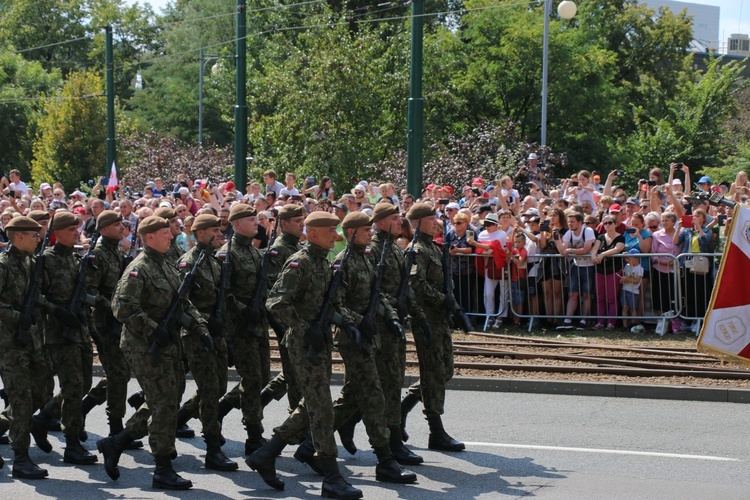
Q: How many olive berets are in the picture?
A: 13